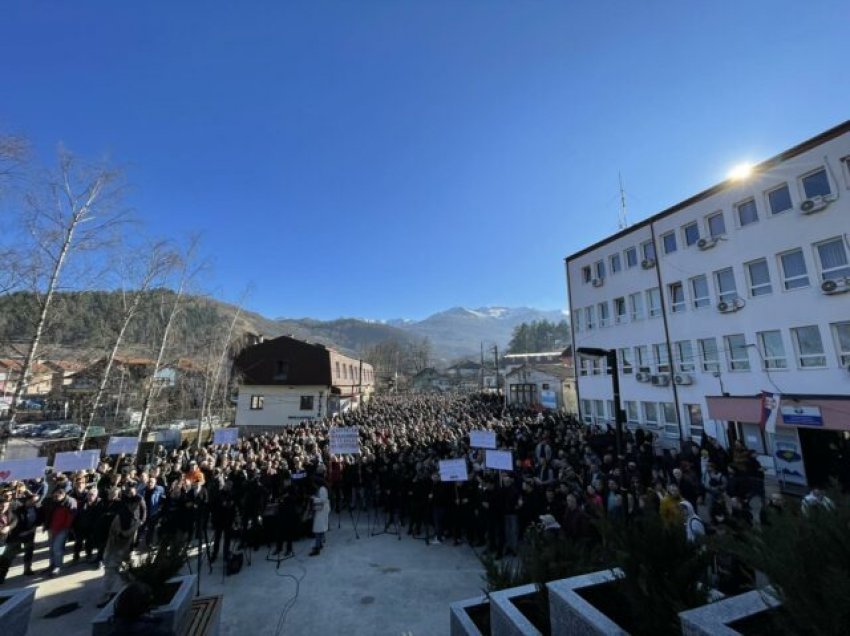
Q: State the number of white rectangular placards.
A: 8